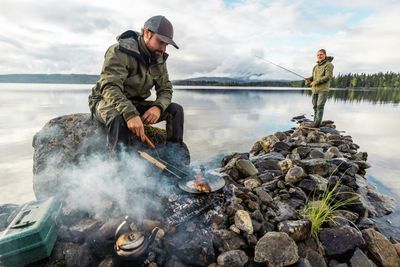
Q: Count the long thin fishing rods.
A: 1